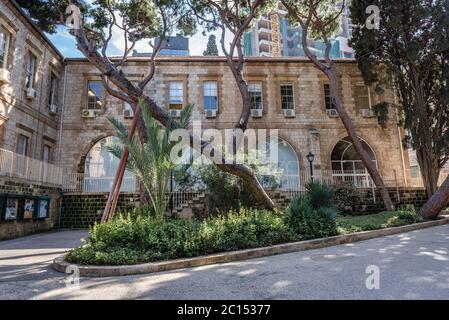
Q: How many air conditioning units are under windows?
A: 11